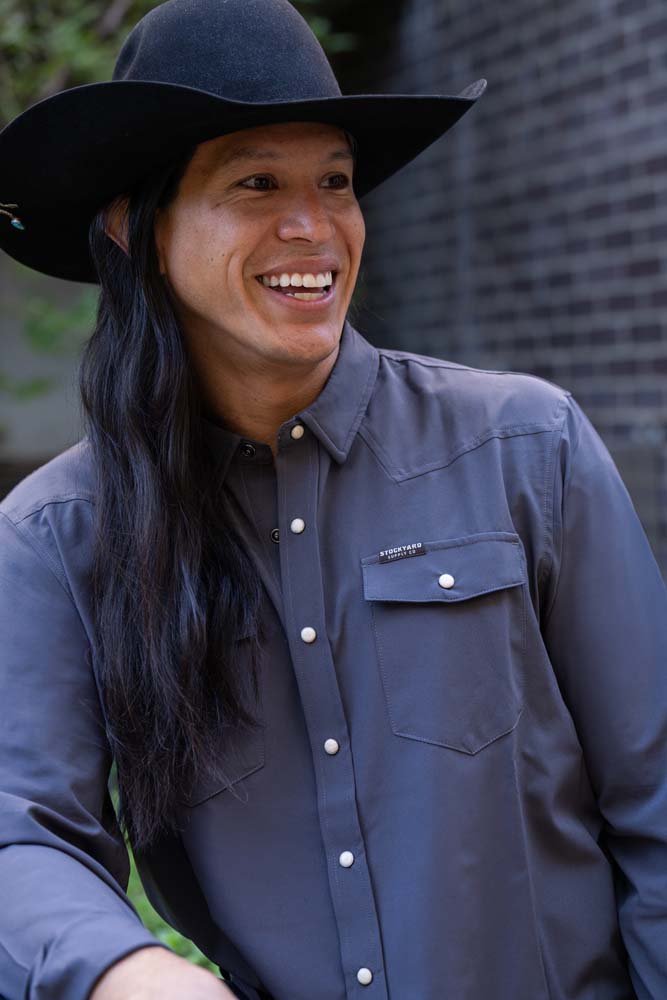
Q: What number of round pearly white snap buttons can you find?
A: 7